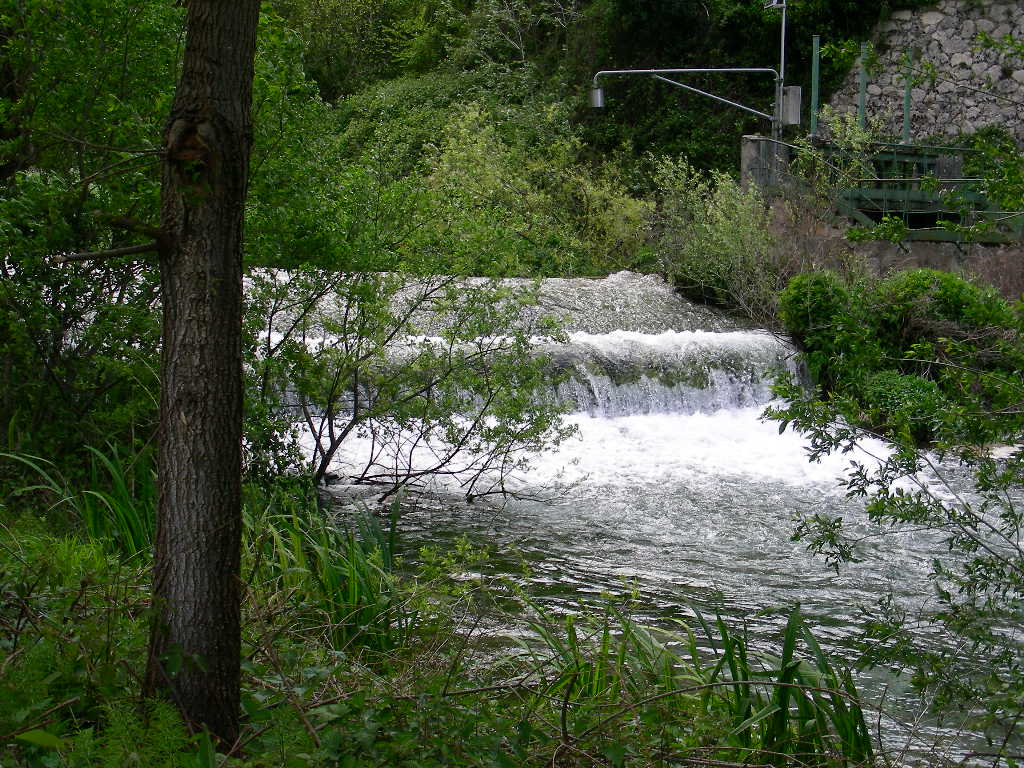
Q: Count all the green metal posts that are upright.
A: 3